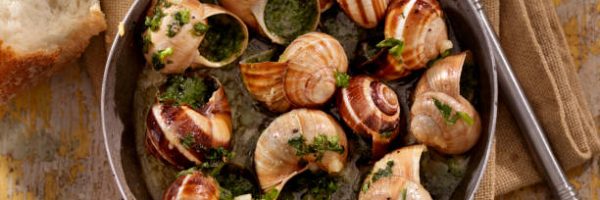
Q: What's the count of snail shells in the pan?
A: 11